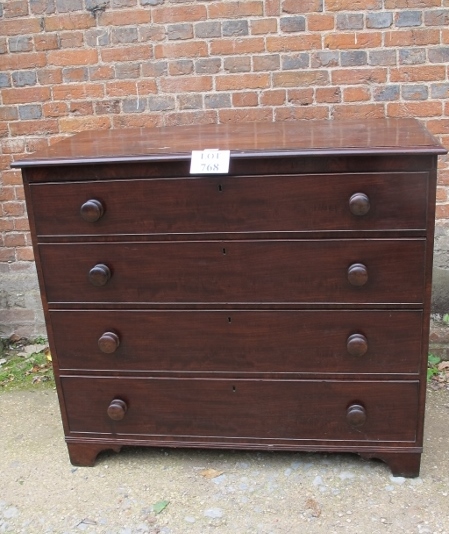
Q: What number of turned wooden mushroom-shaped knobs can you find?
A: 8